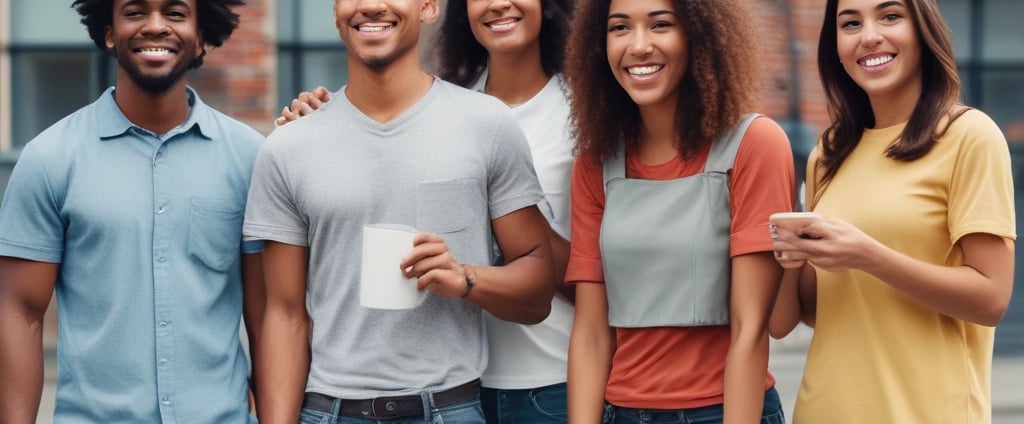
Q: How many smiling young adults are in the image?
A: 5